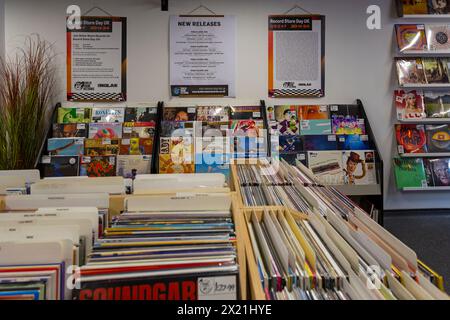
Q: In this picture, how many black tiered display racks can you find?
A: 3